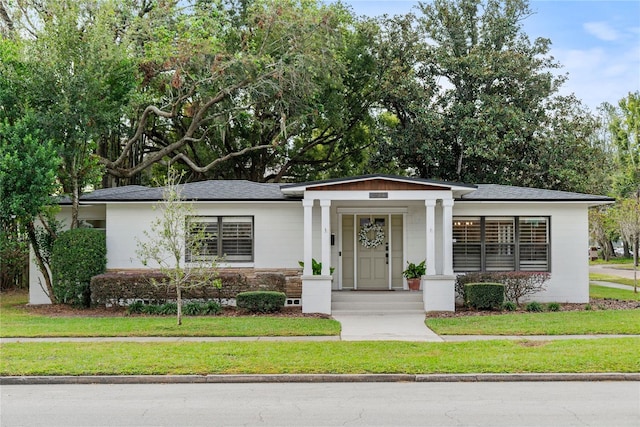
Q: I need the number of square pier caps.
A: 2